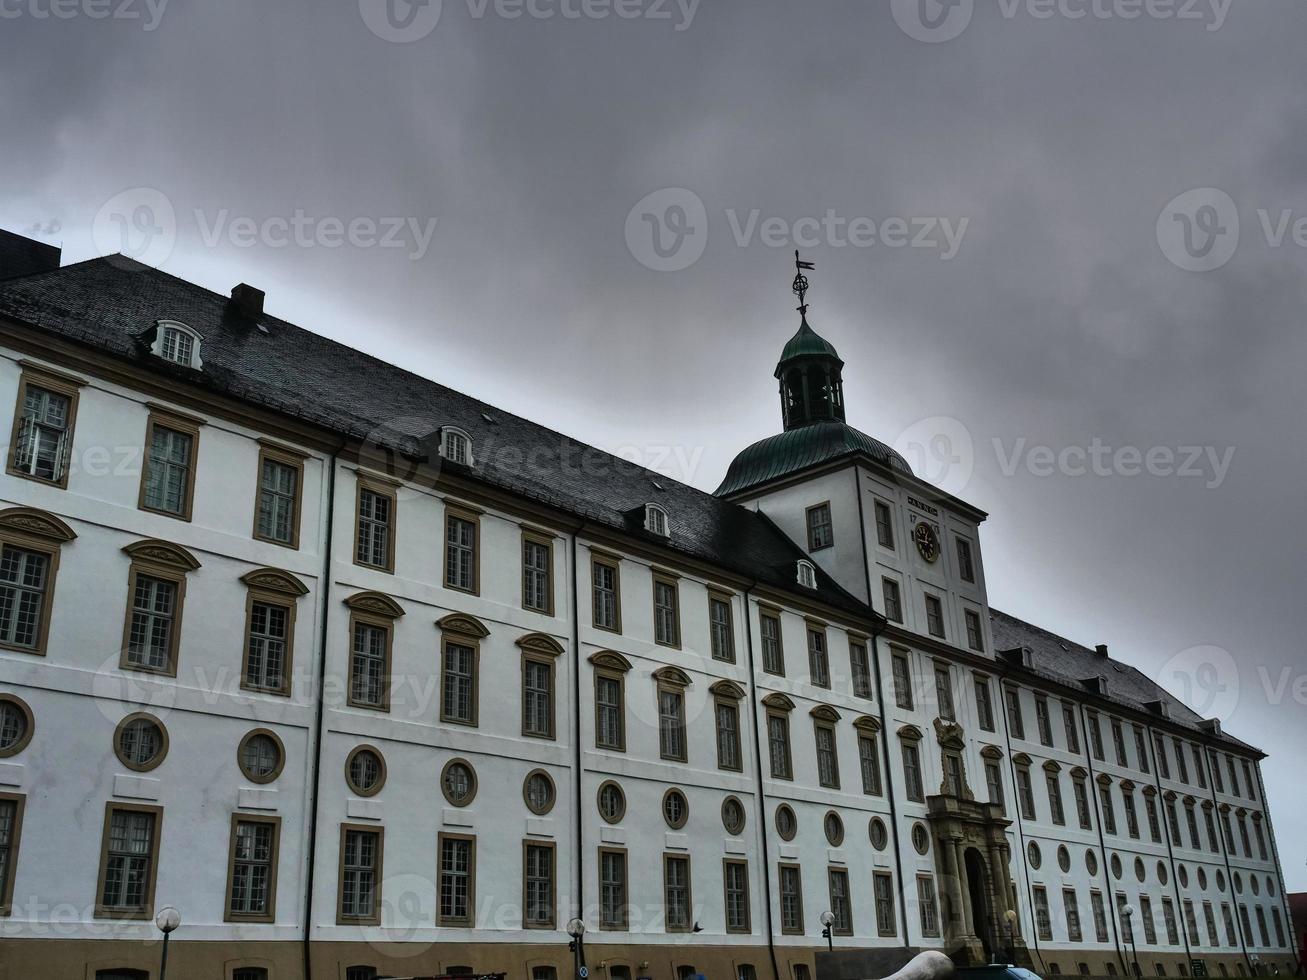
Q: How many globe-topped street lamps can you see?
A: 5